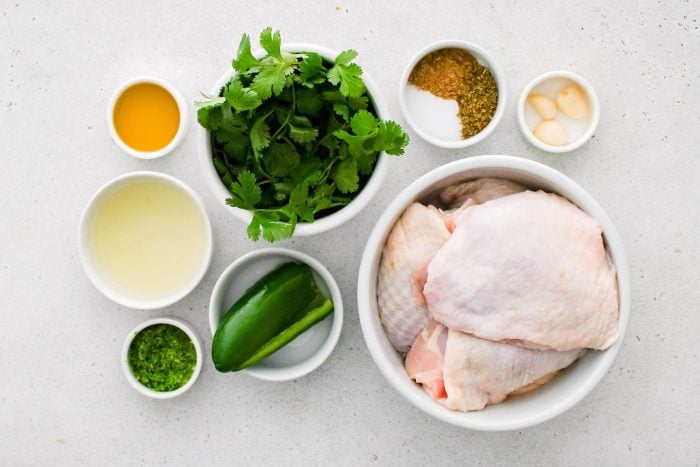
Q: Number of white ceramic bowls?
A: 8